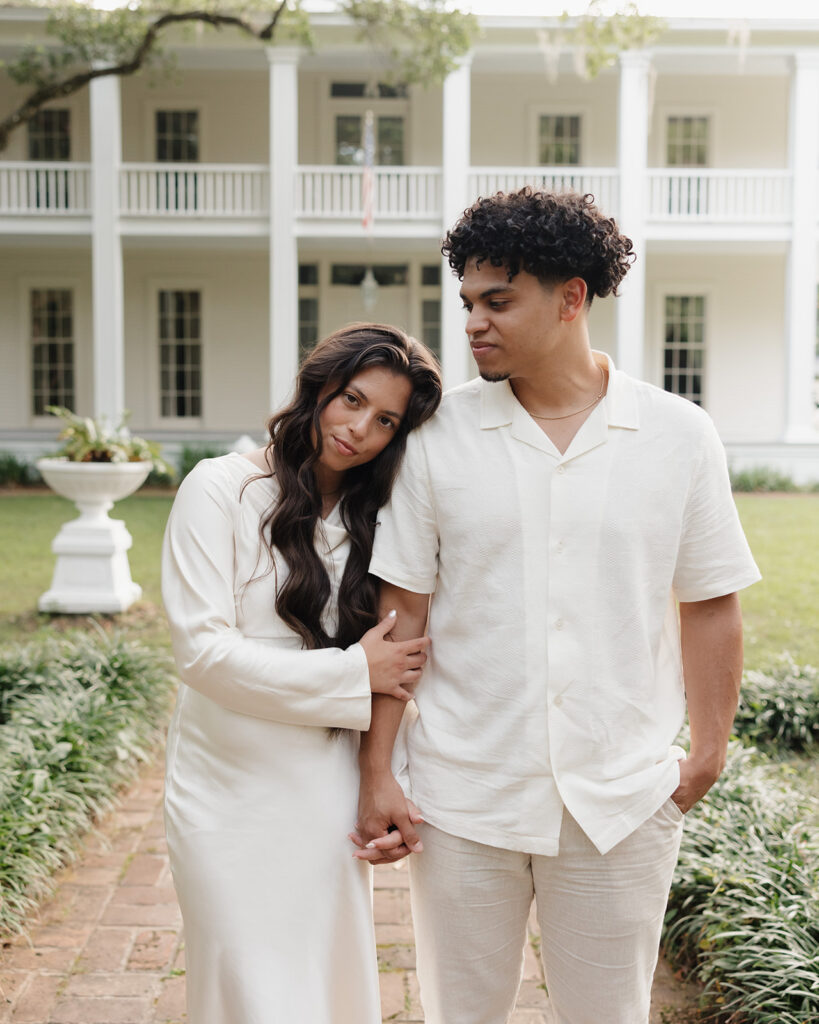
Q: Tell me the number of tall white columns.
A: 5